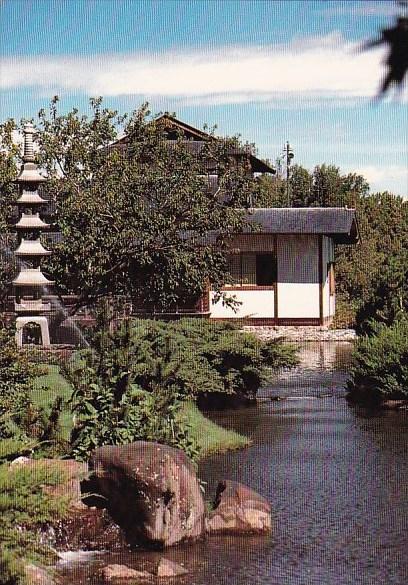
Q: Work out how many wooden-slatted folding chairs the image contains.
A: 0